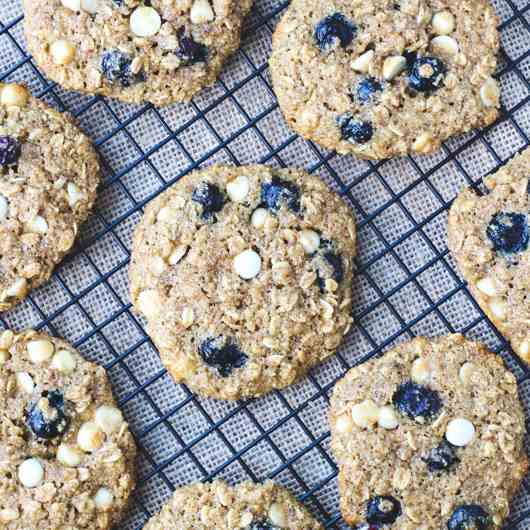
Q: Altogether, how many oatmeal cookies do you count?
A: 8